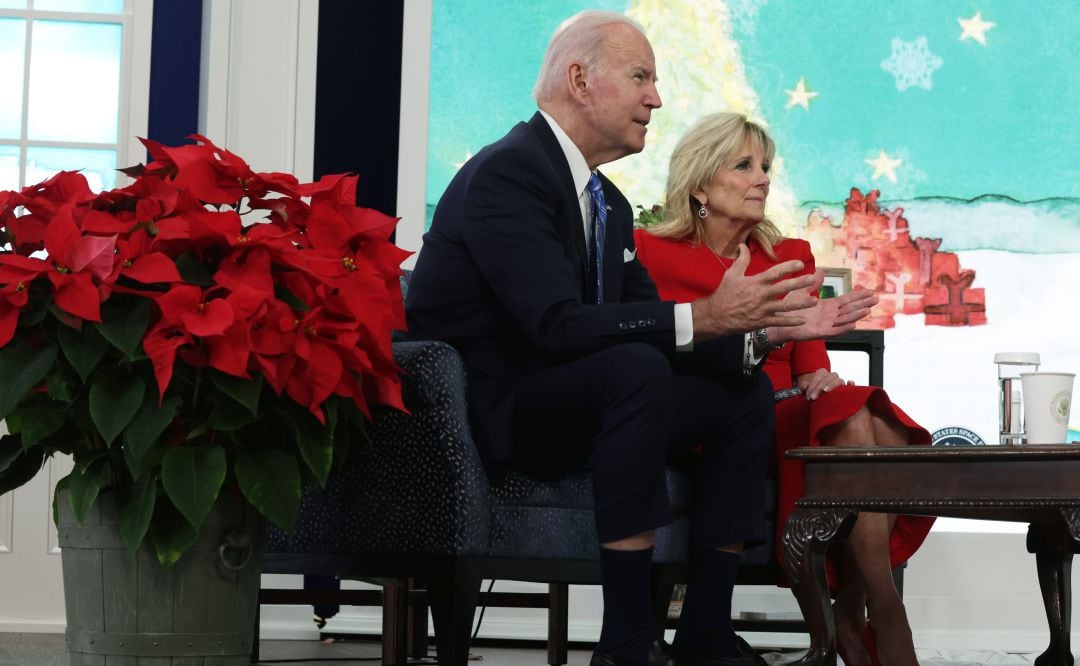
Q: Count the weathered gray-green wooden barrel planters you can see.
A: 1